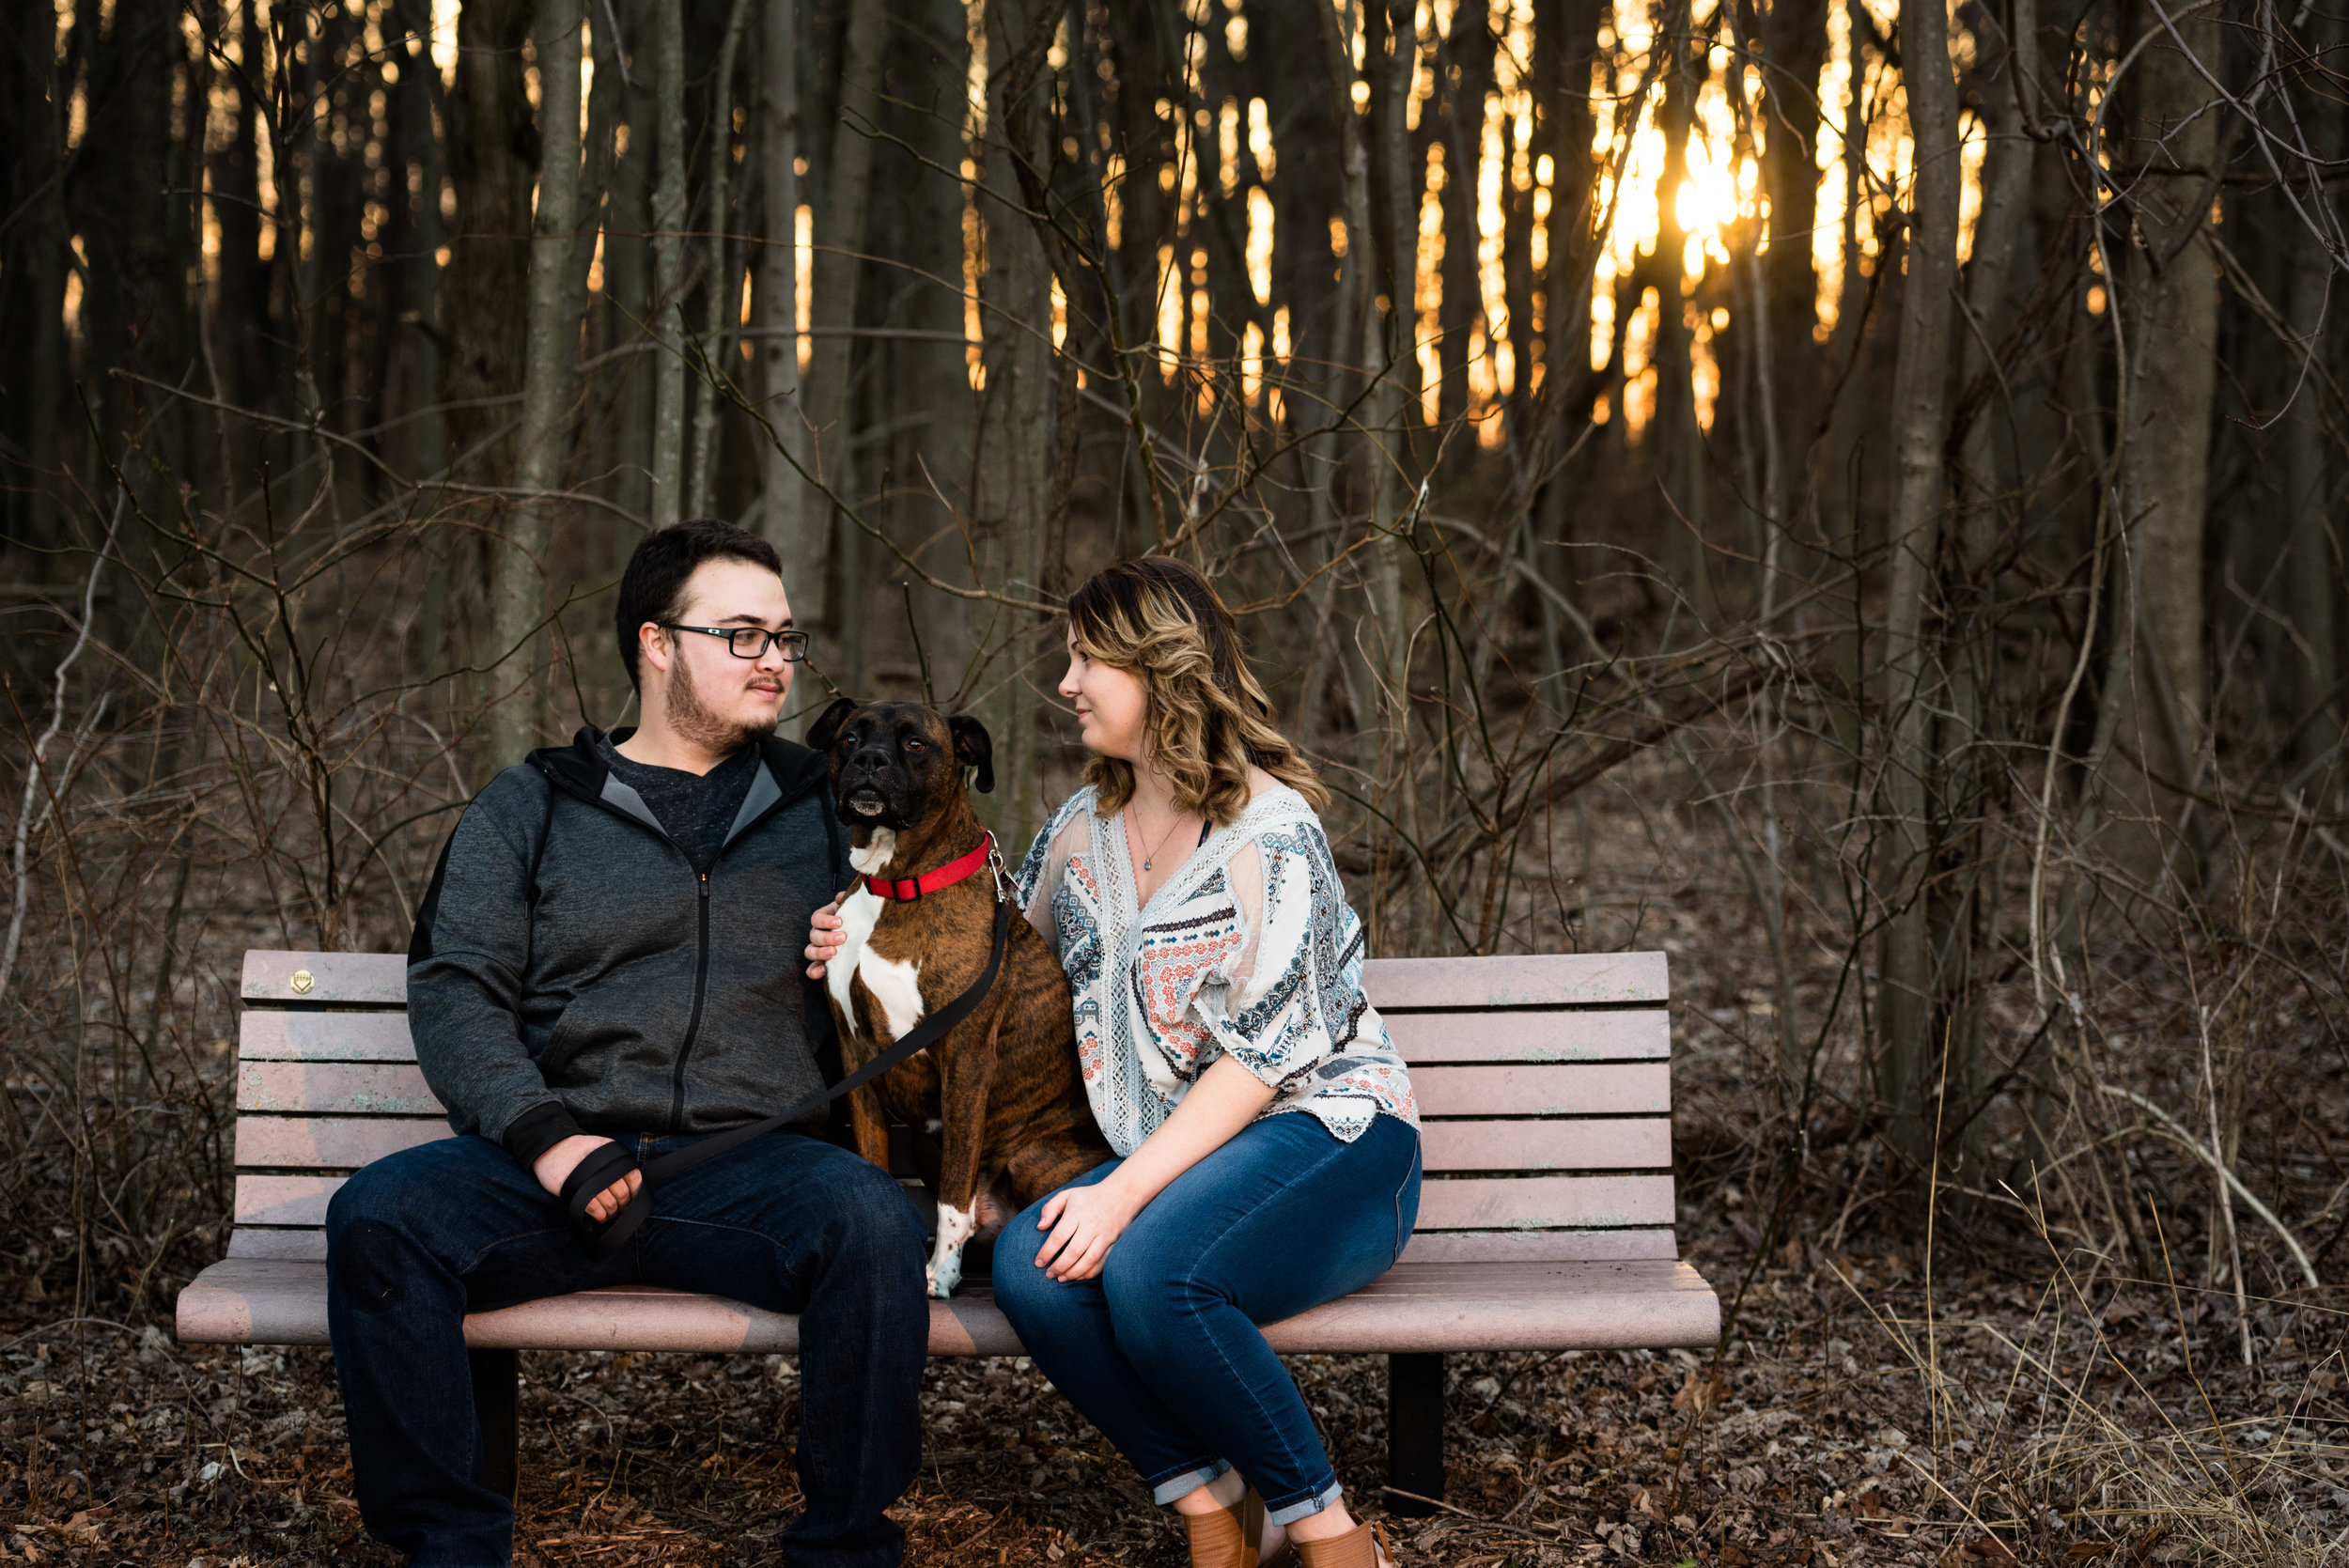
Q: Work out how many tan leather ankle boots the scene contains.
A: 2